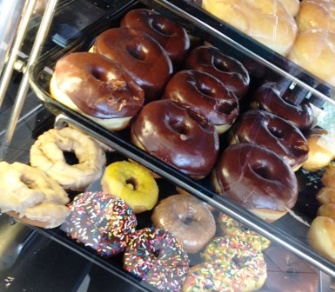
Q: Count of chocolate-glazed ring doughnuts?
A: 9